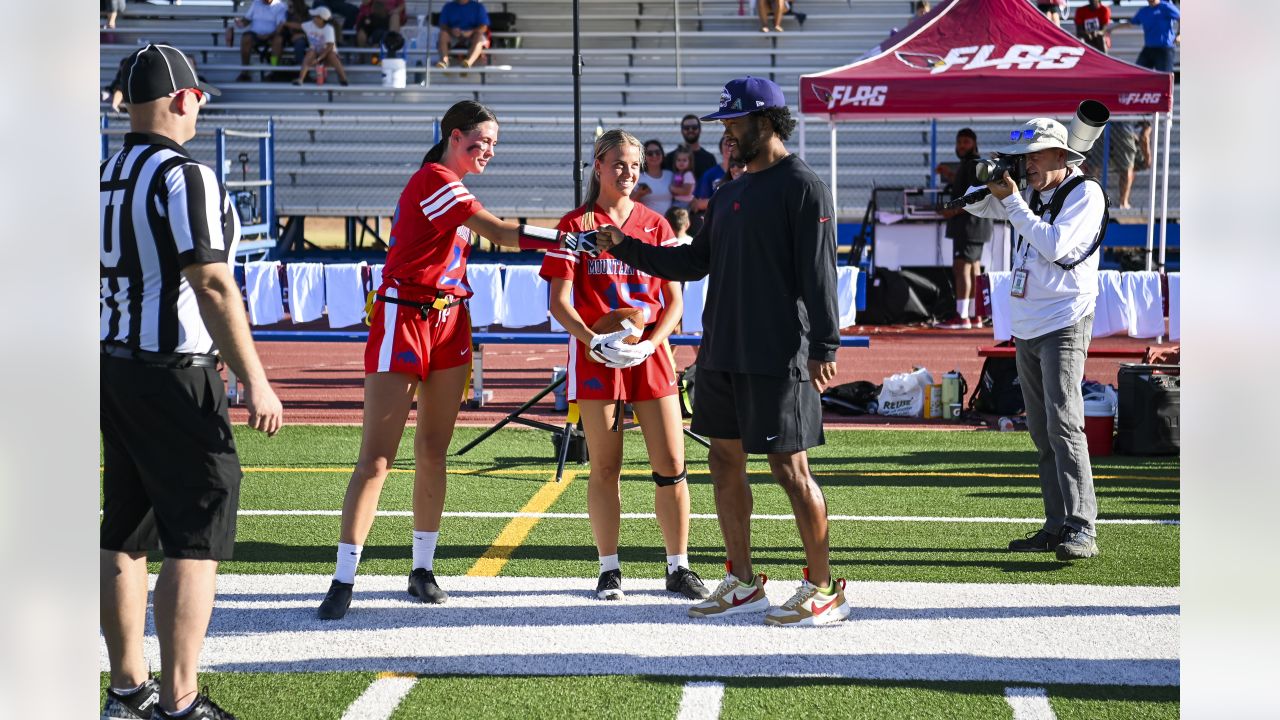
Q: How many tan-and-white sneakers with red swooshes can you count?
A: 2